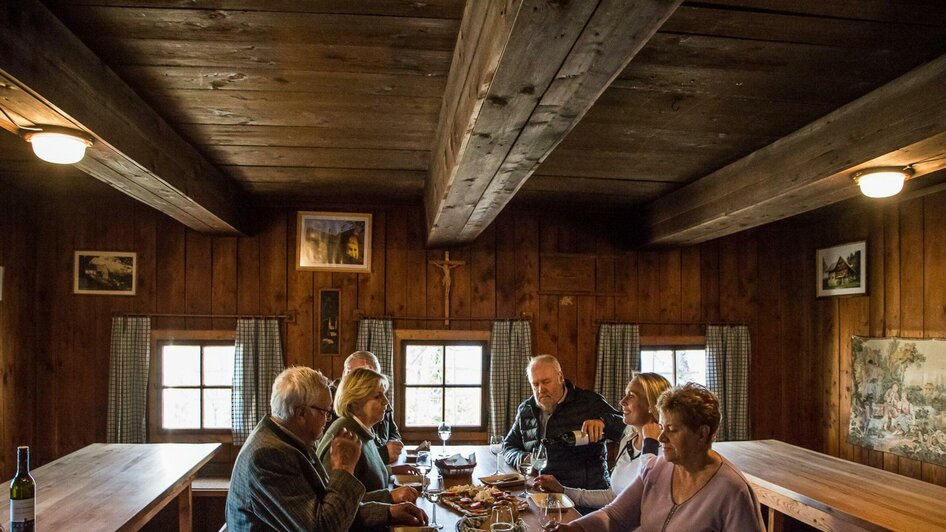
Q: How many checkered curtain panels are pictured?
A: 6